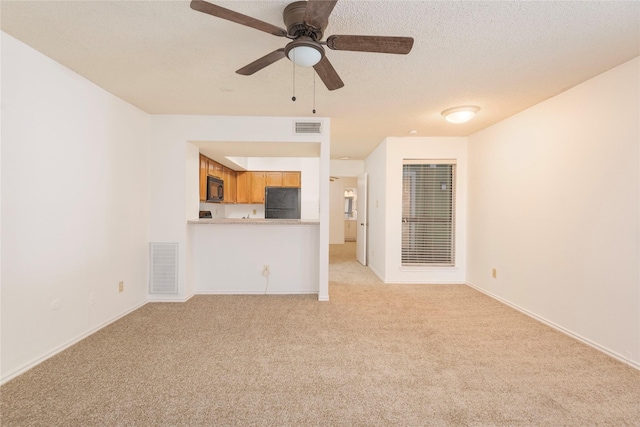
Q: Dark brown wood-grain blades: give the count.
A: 5